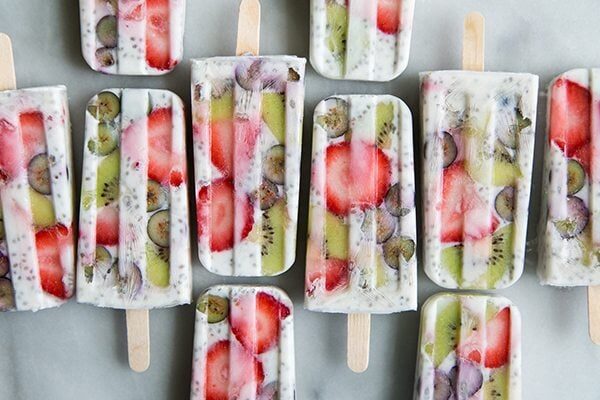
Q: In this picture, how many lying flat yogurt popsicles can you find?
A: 10